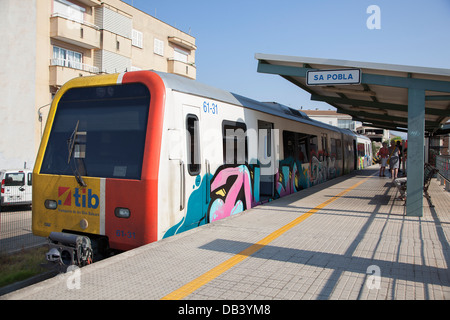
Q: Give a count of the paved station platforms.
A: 1